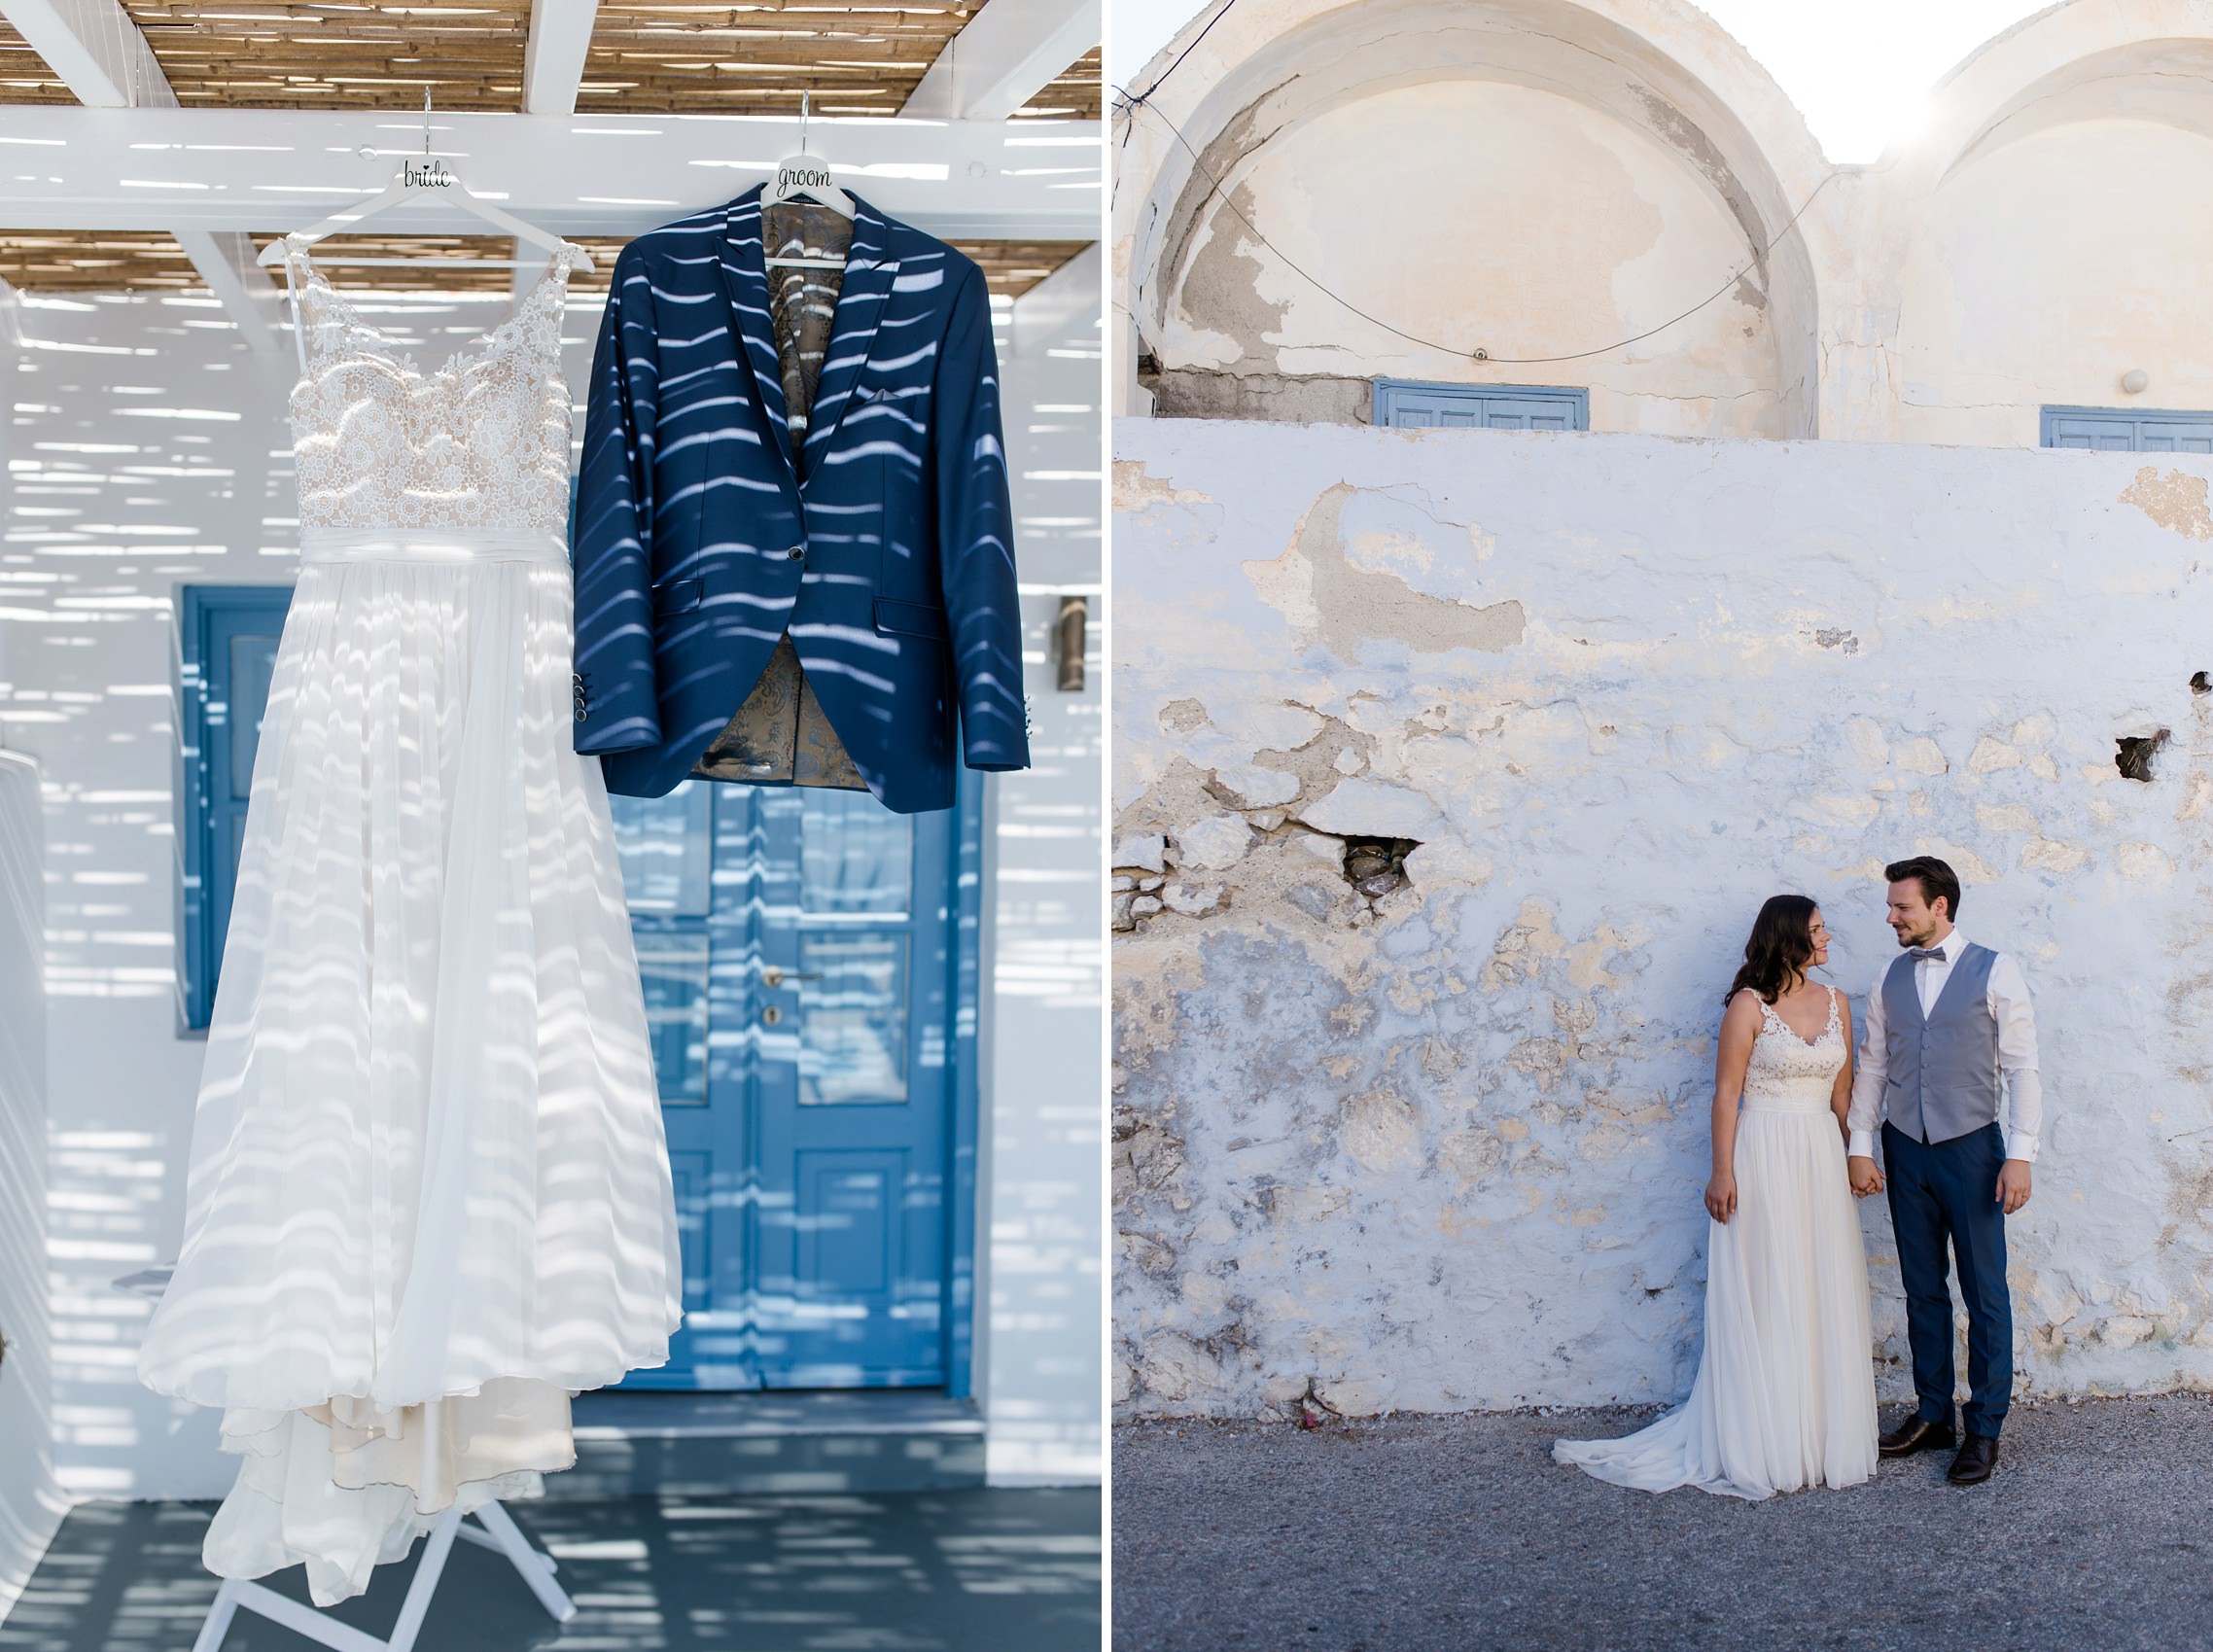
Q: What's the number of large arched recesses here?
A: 2